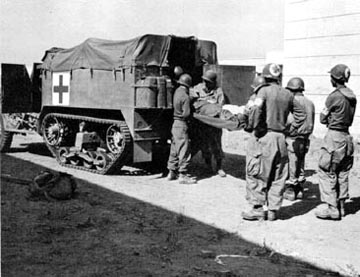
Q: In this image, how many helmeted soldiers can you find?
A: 7